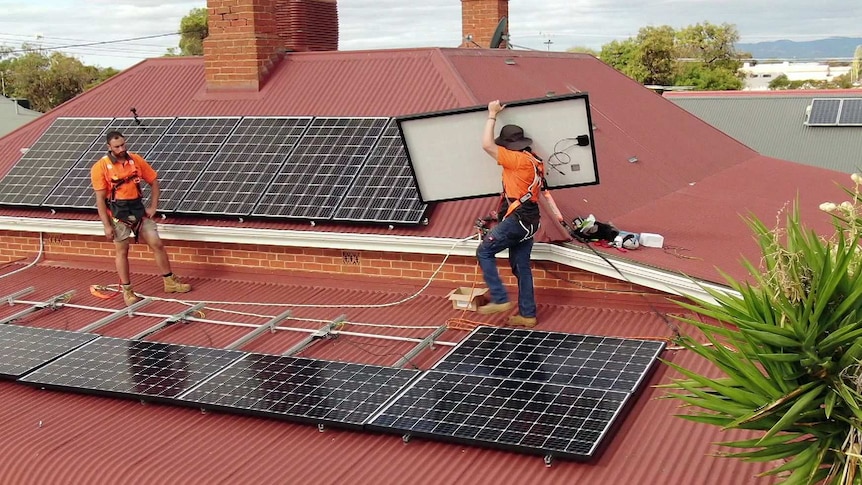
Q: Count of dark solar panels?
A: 13